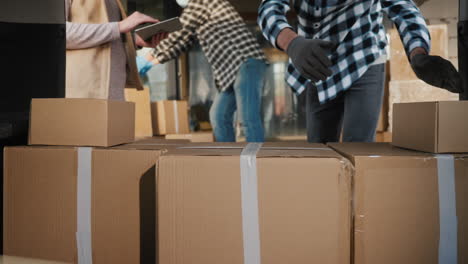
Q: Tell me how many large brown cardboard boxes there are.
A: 3